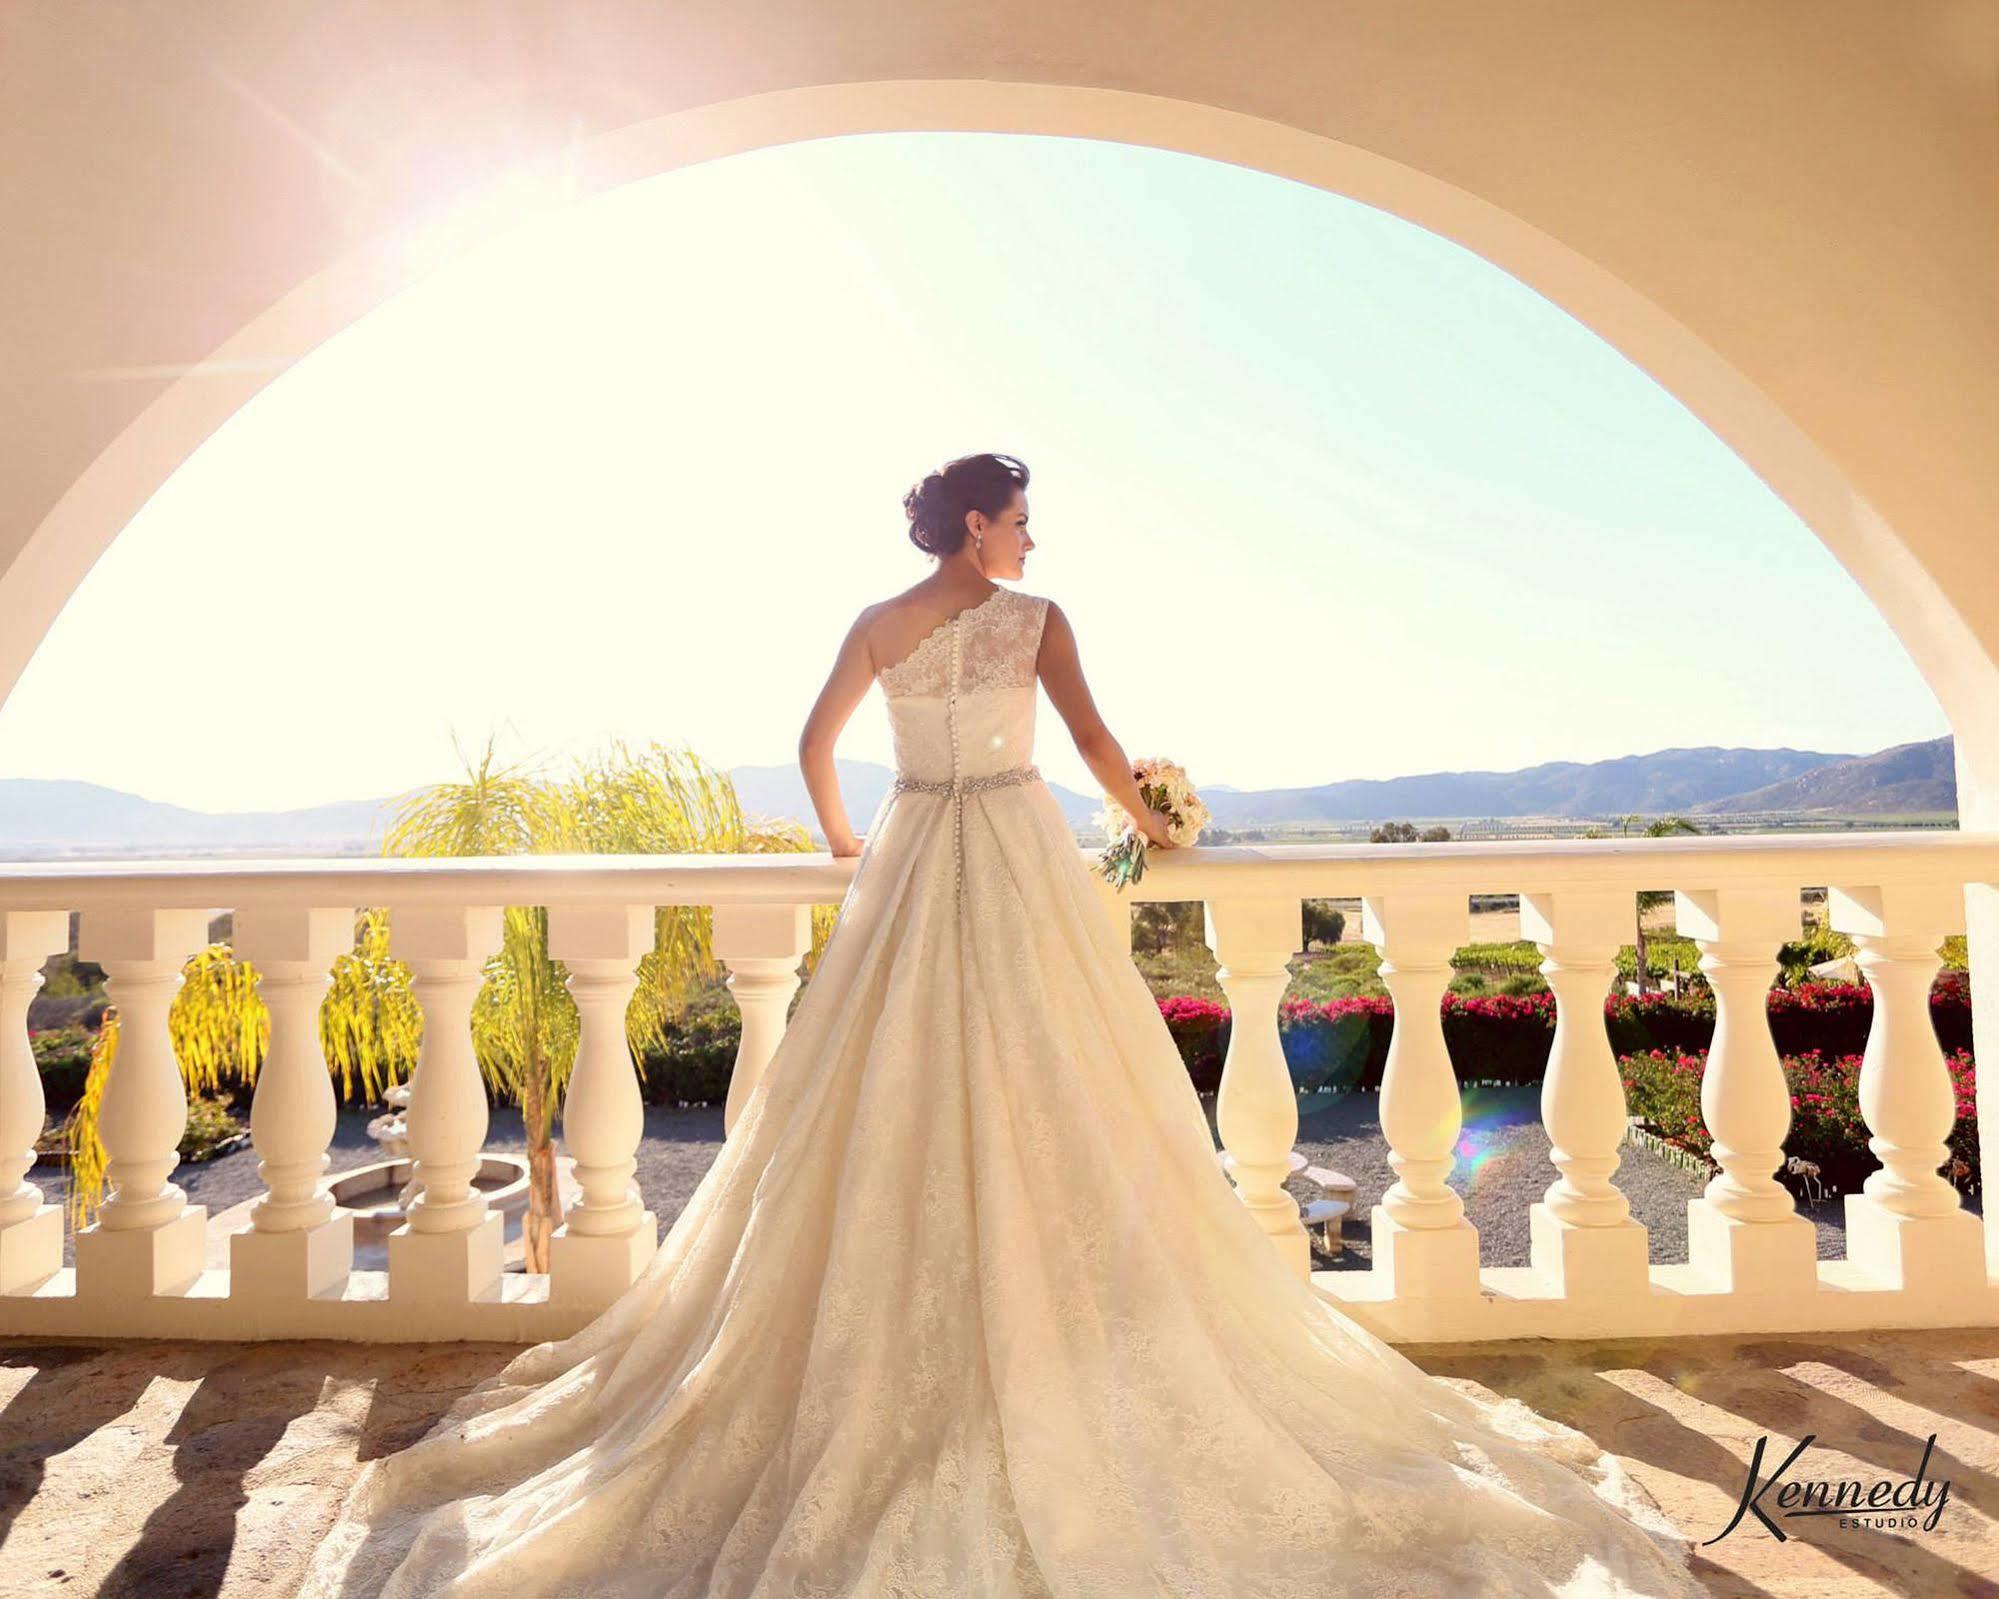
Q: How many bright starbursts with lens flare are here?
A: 1